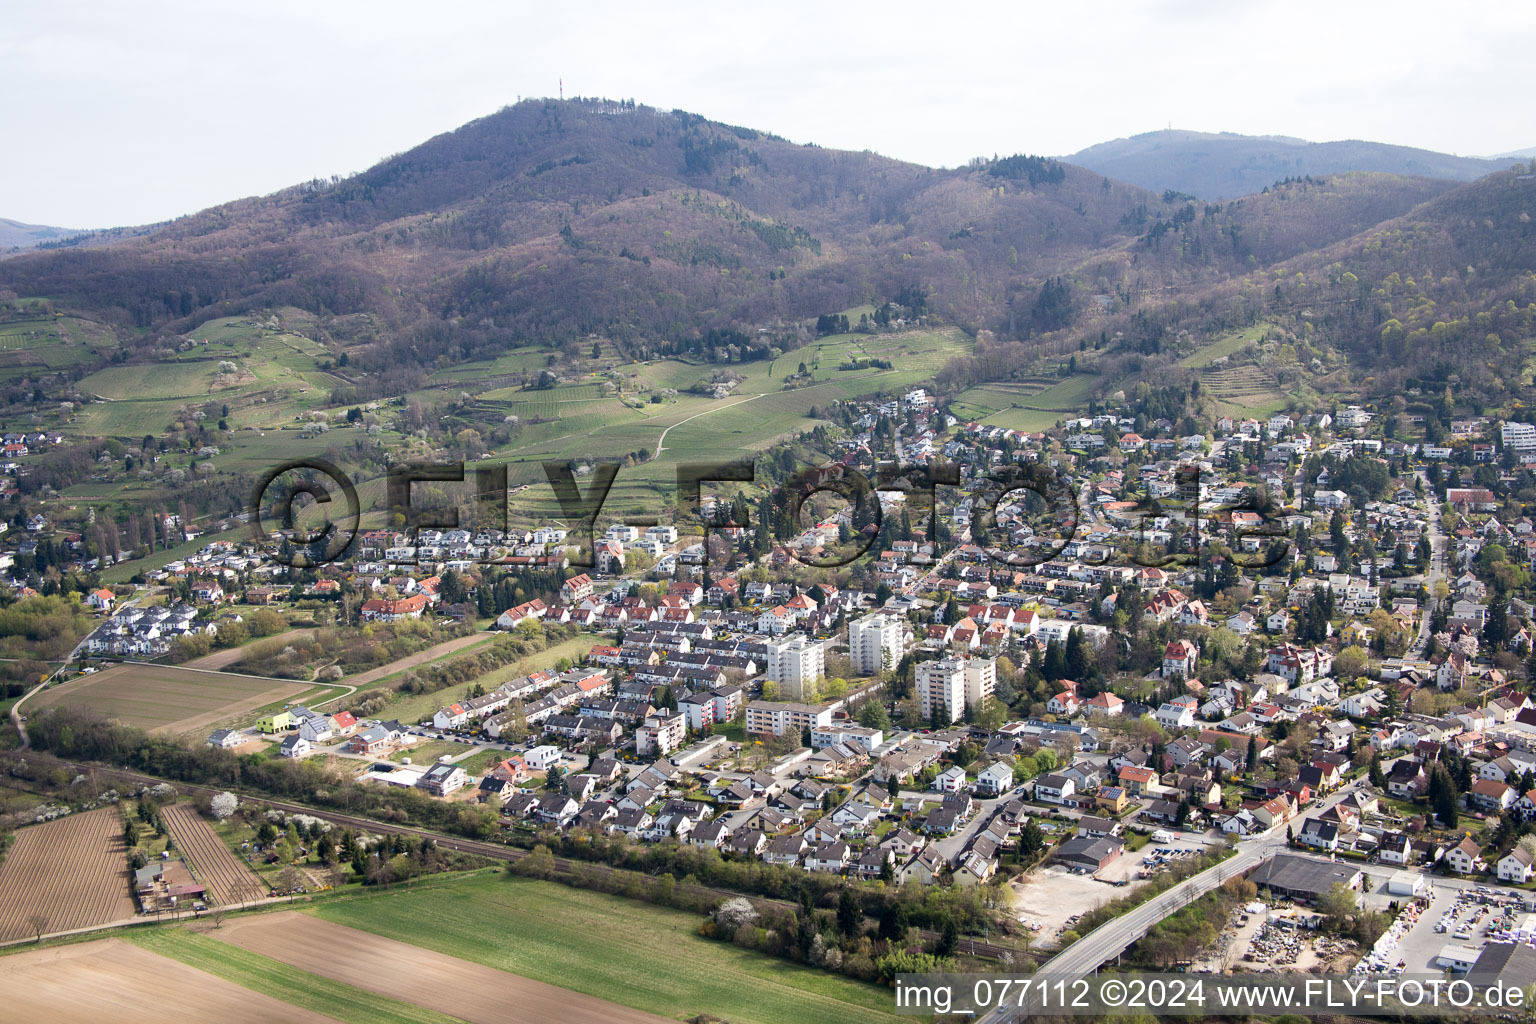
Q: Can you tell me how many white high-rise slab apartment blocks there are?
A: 3